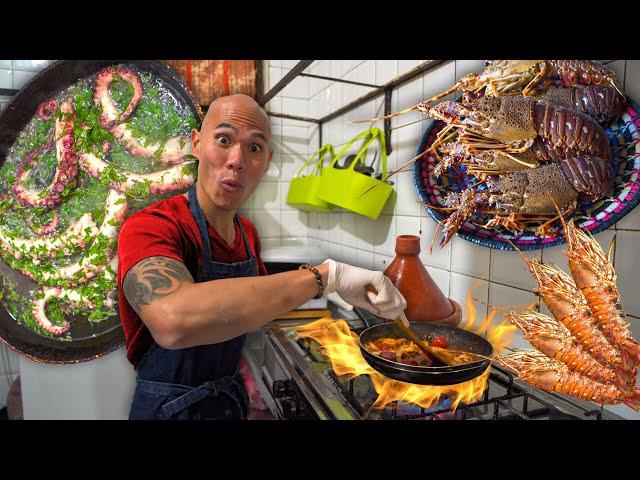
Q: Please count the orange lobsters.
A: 4